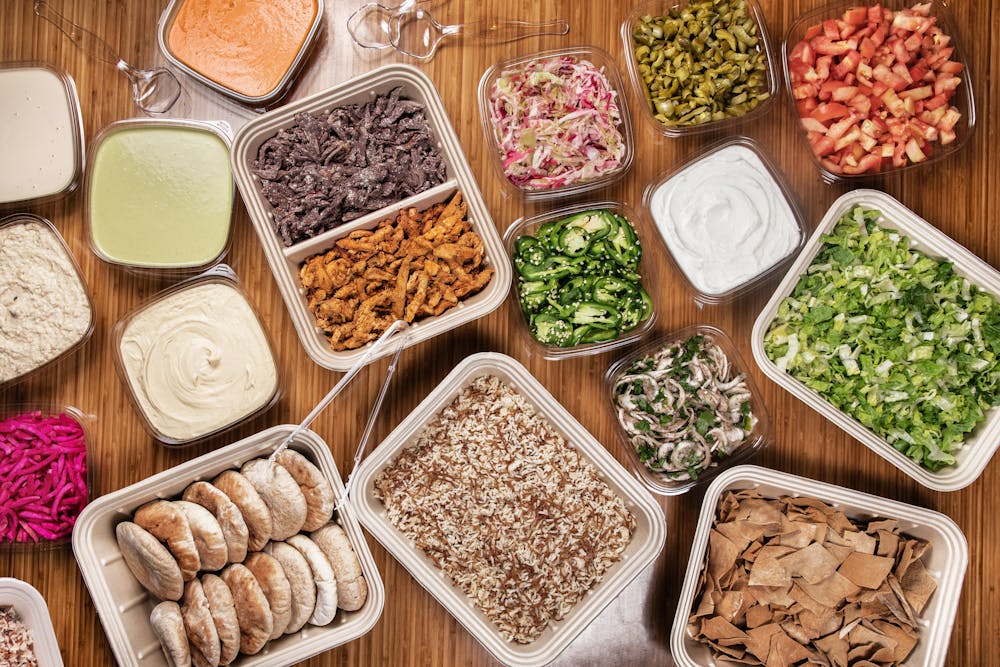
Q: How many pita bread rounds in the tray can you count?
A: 15